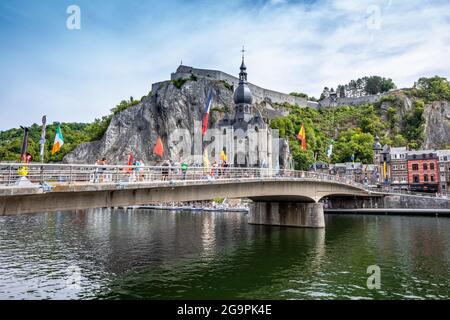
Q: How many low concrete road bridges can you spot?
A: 1